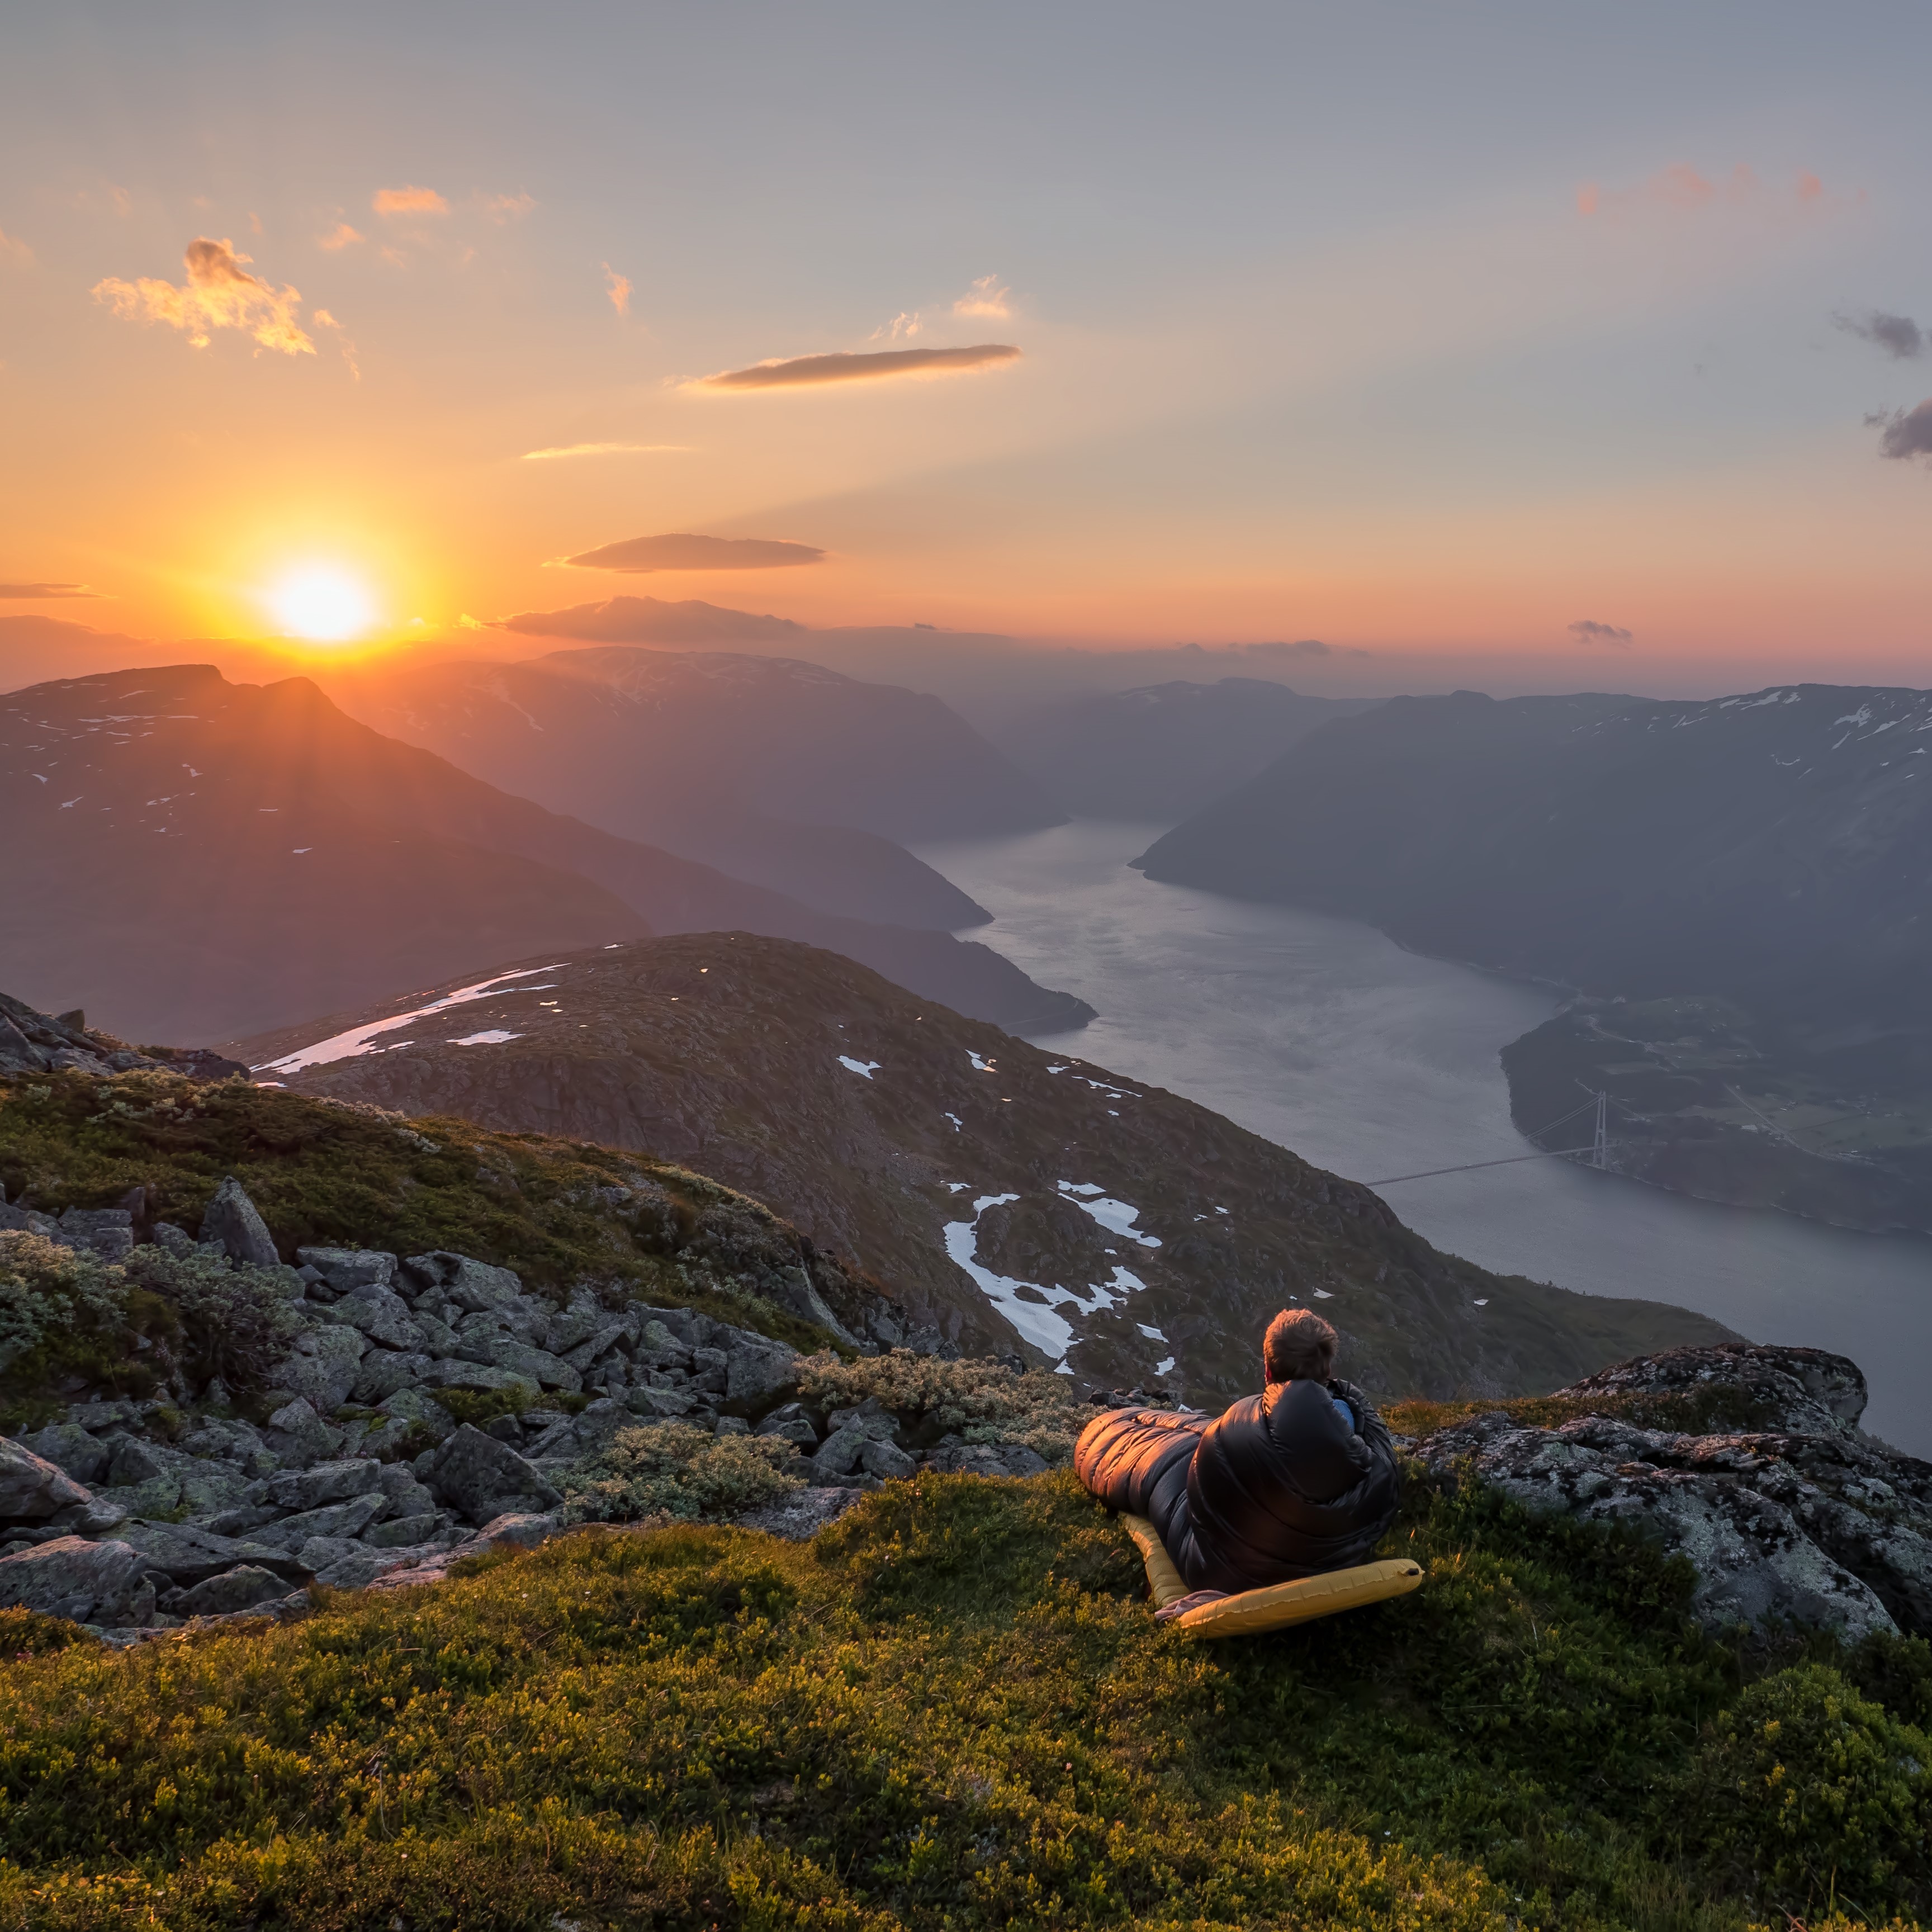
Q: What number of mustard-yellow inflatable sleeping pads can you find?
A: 1